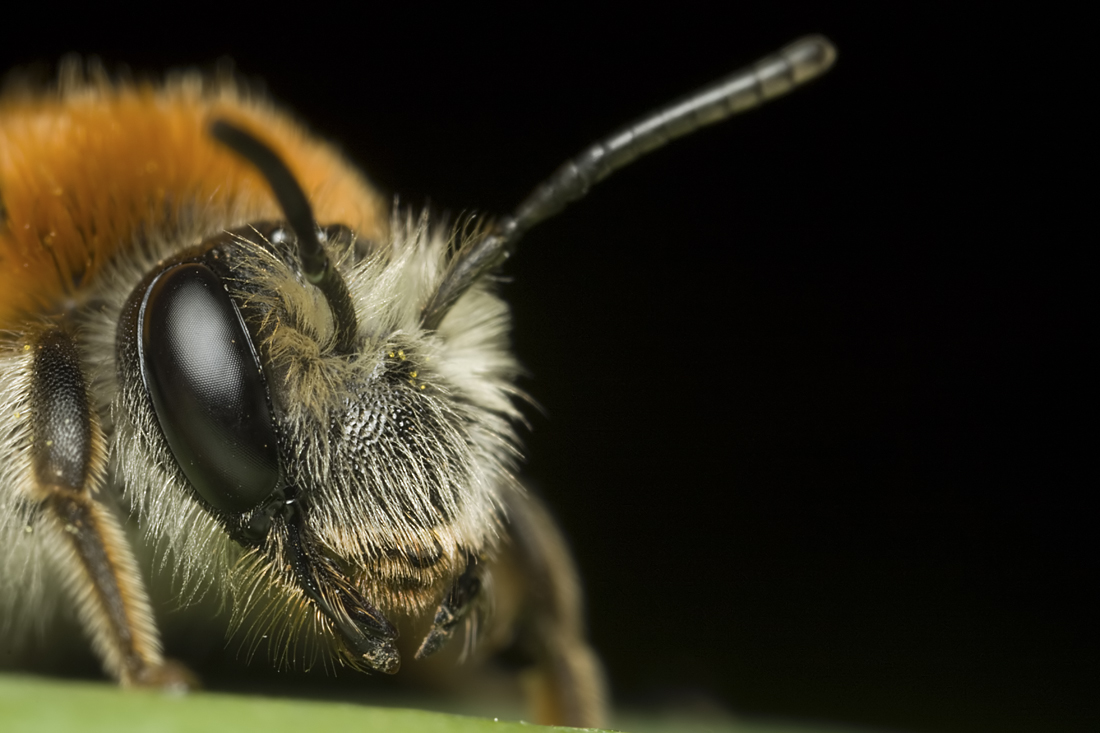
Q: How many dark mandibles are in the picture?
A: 2